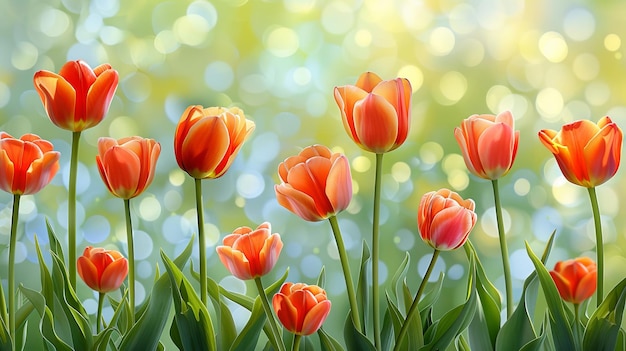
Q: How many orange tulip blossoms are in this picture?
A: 13